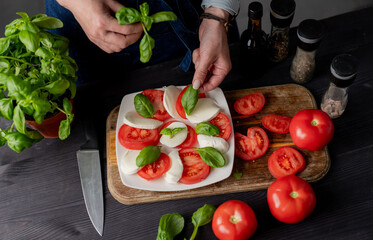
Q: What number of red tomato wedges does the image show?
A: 11